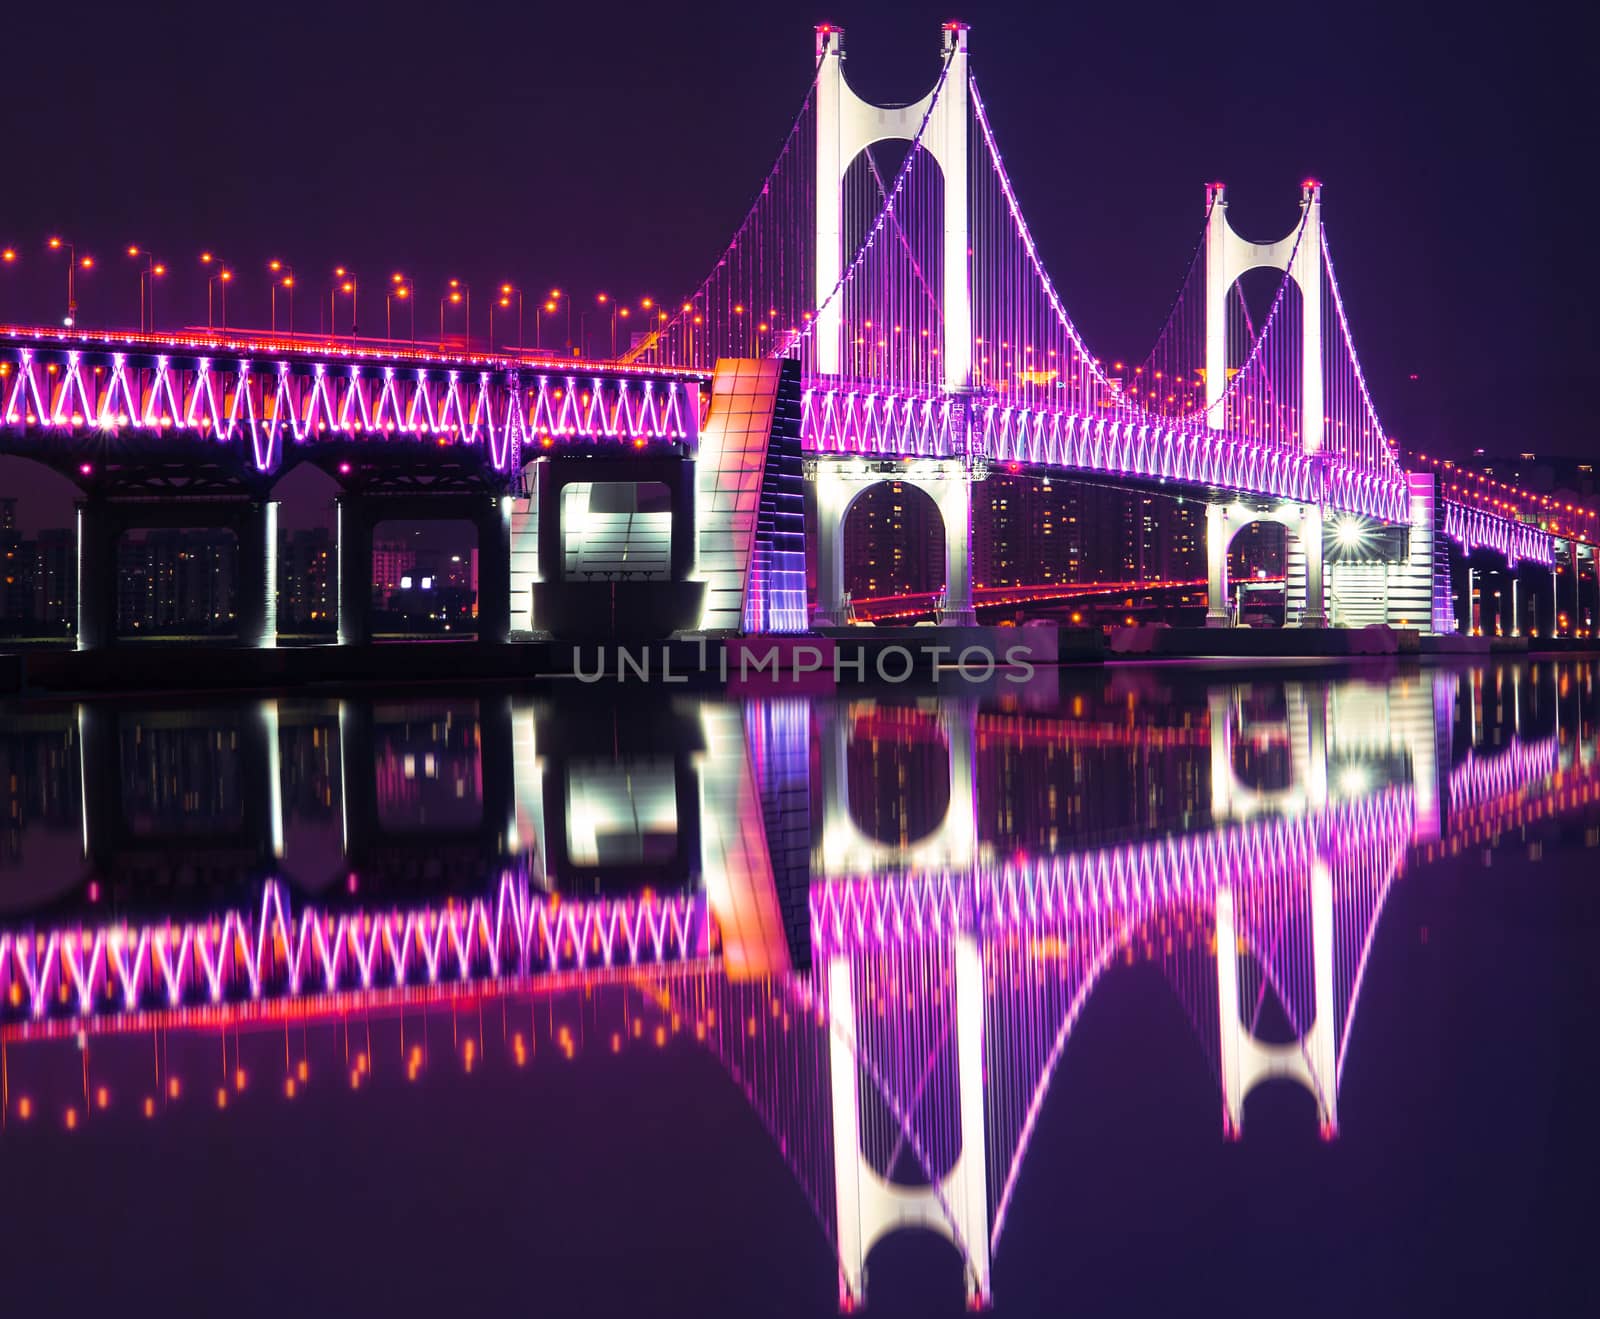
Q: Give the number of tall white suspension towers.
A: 2